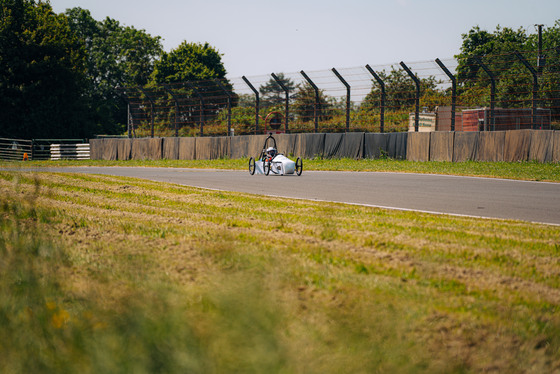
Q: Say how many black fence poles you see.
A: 14